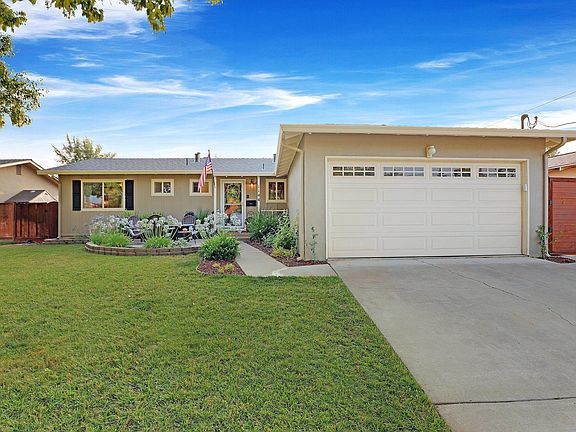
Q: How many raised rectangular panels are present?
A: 12